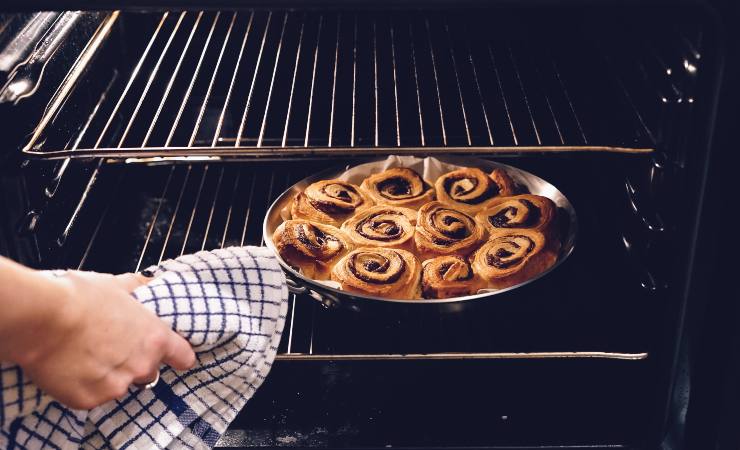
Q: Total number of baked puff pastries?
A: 10